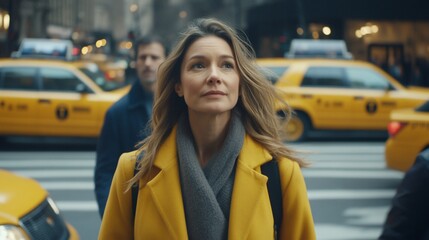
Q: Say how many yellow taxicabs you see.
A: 4